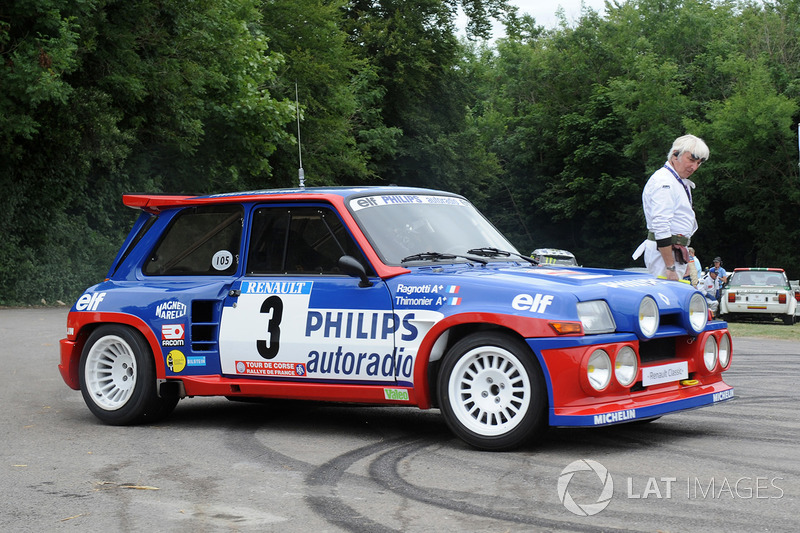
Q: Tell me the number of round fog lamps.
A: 6